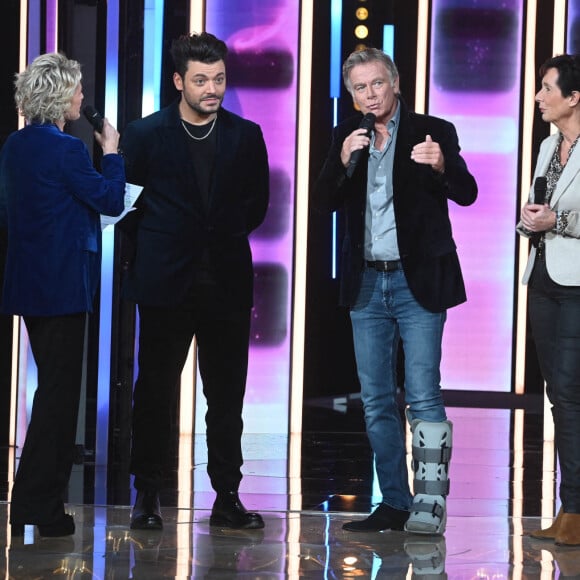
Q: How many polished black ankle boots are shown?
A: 2